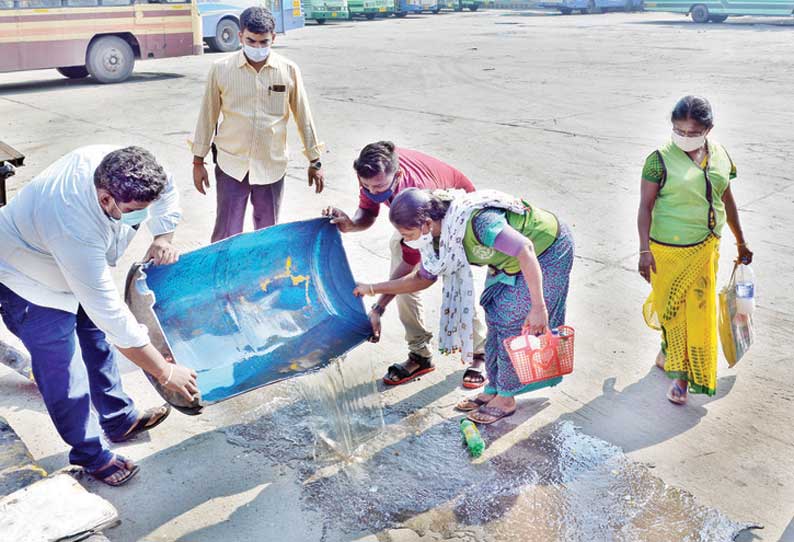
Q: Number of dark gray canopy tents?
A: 0